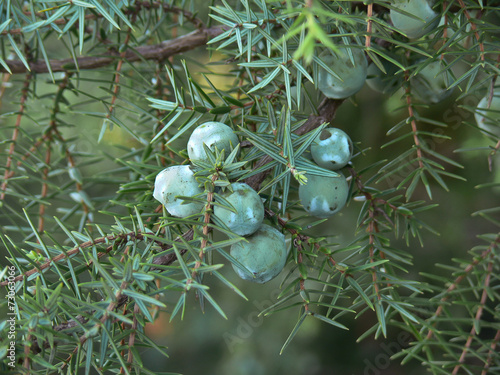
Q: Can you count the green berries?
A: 11